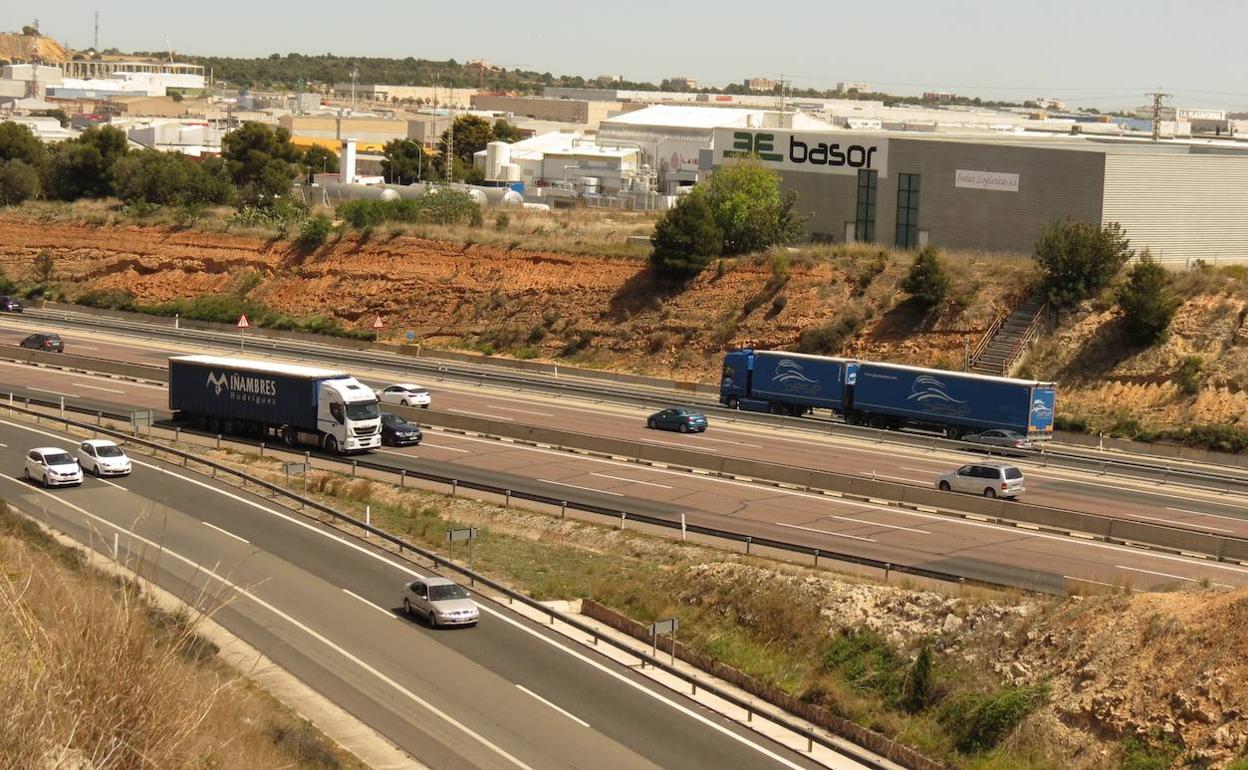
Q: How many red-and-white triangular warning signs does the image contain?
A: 2